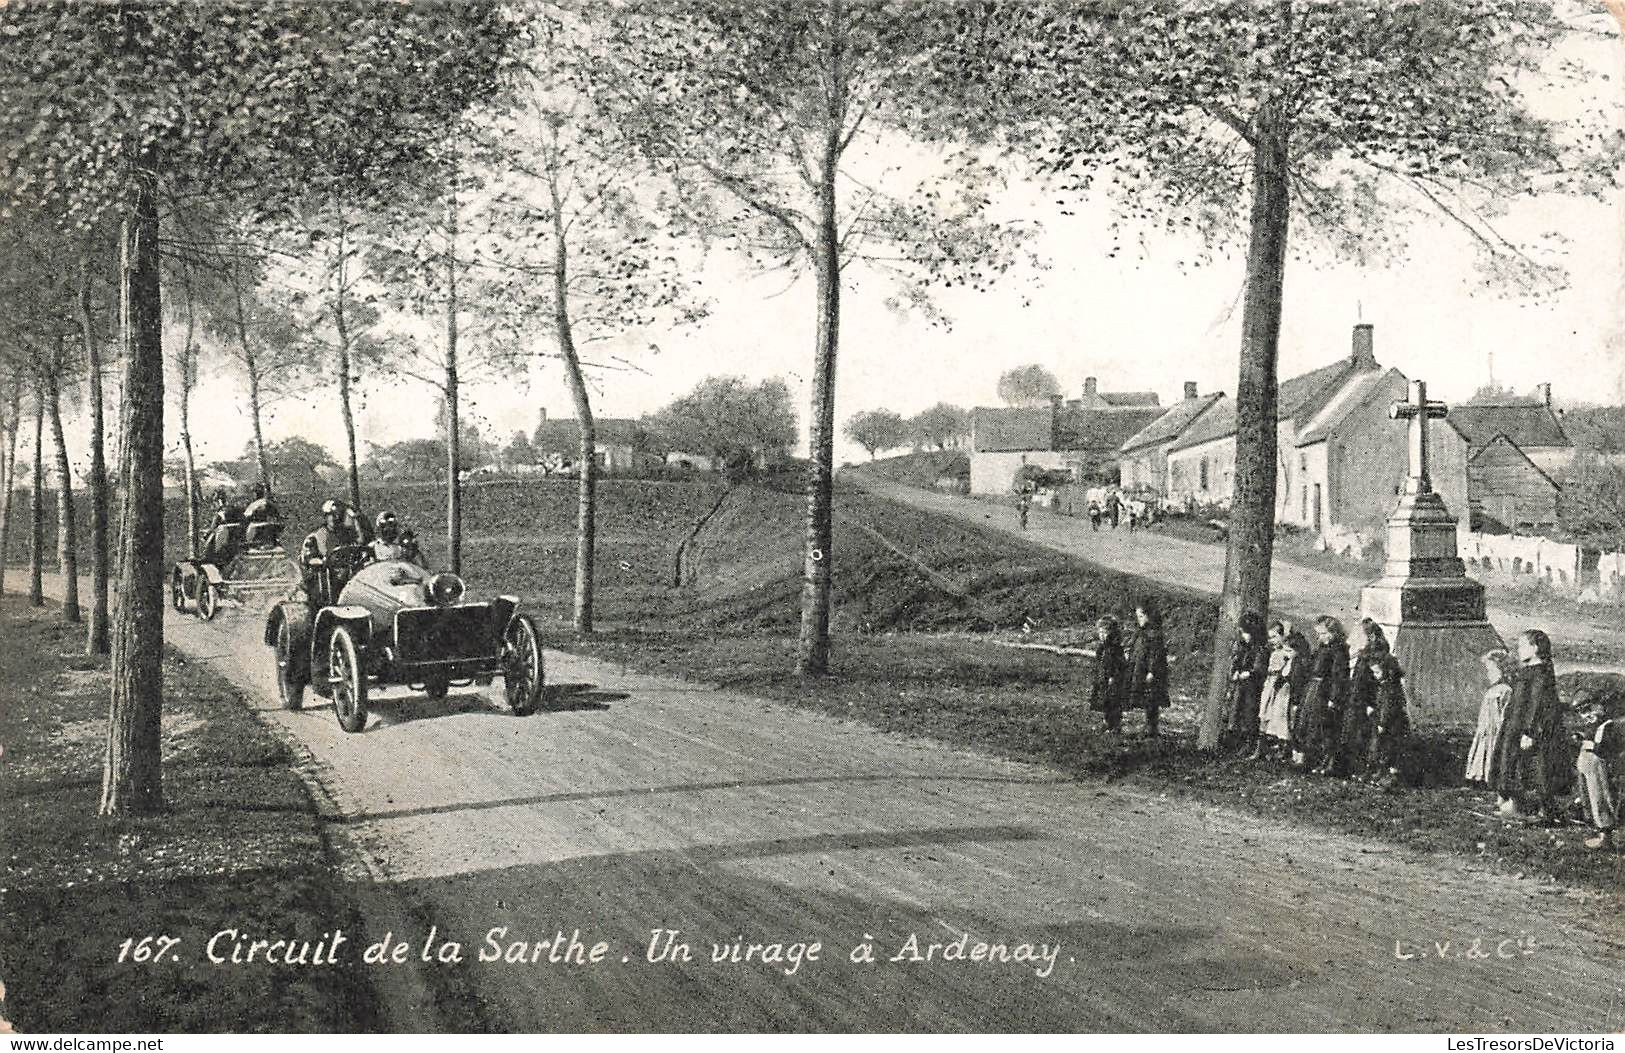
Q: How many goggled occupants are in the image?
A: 2